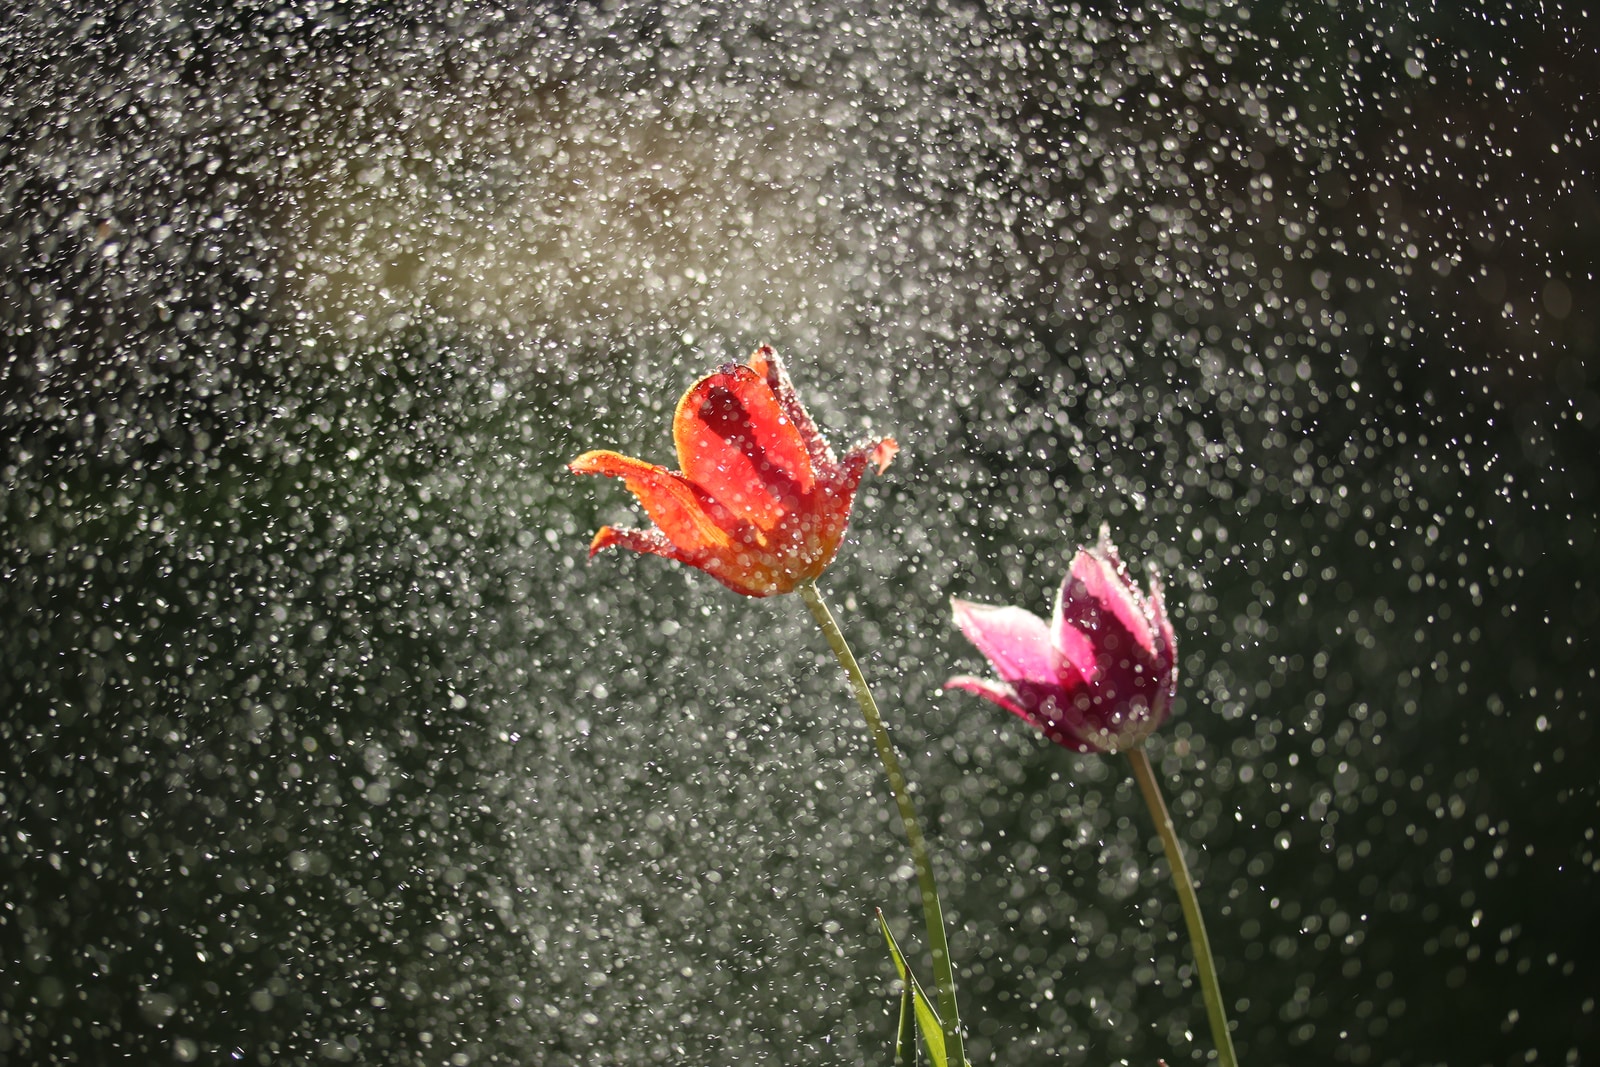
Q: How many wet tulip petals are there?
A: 10